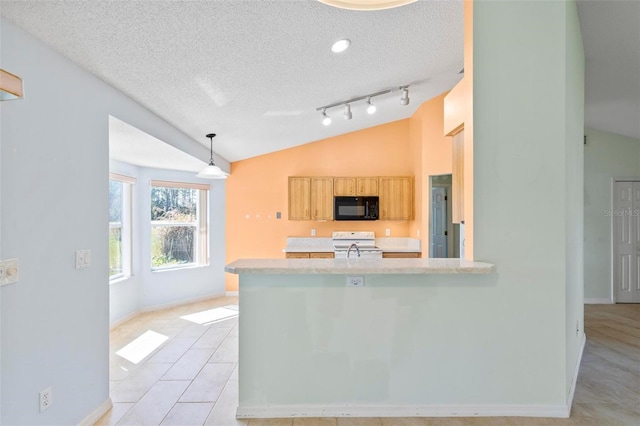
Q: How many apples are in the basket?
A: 0